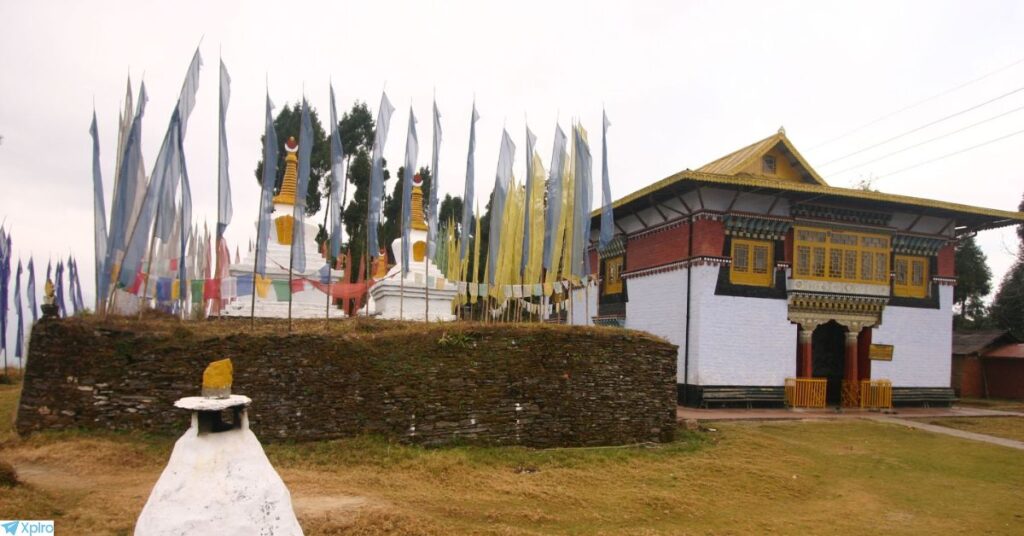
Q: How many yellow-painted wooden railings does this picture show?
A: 2